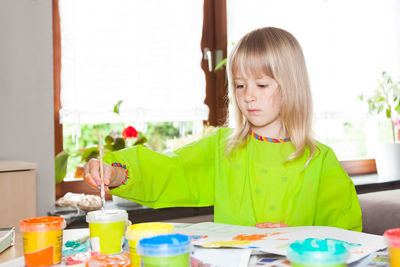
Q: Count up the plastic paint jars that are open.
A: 6